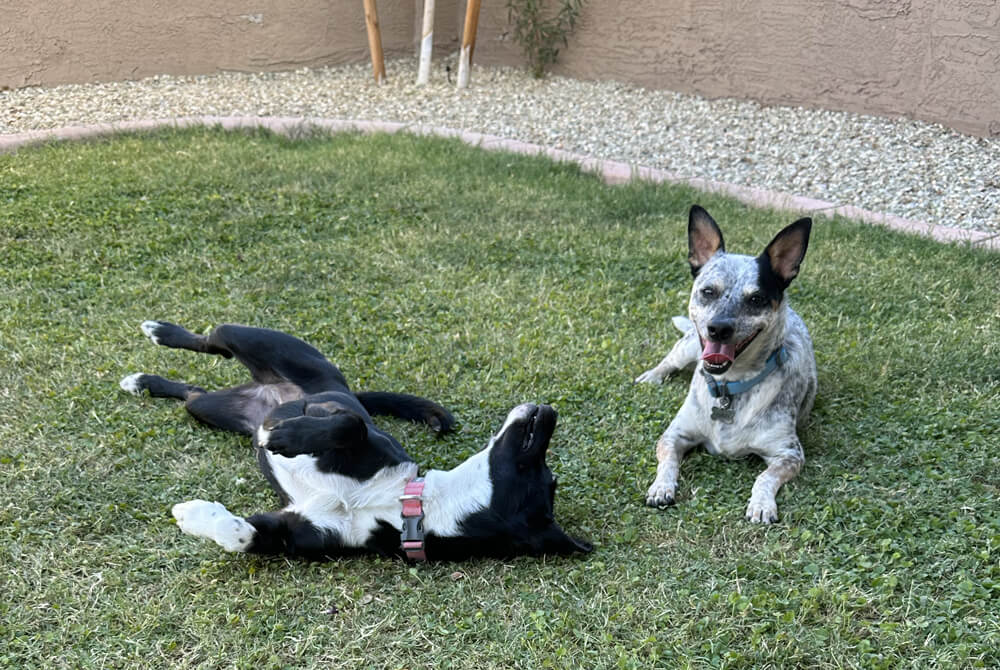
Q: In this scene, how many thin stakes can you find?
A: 3